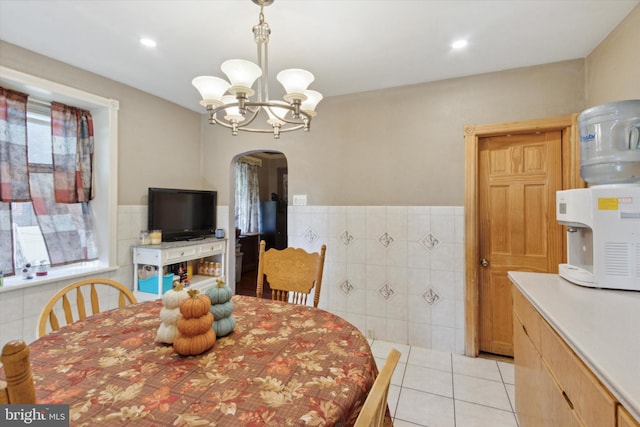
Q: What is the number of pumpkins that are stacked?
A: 9